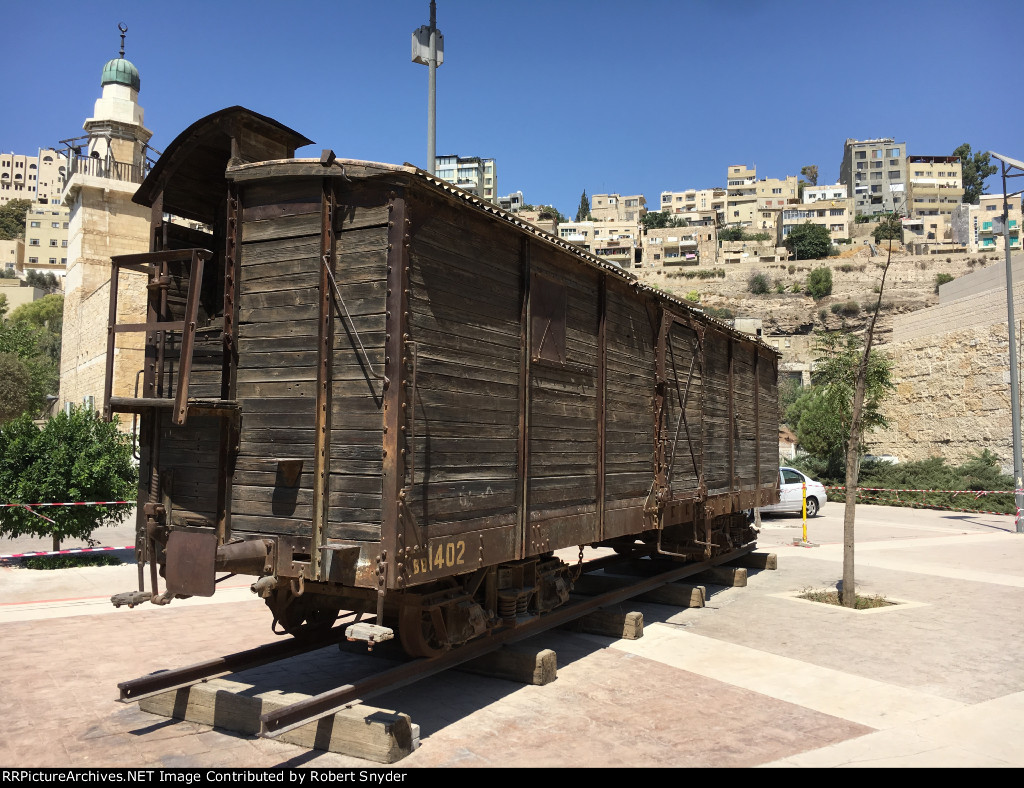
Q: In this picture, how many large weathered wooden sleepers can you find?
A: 6